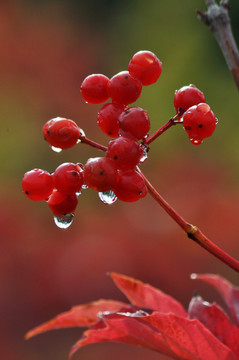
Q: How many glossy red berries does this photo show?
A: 14